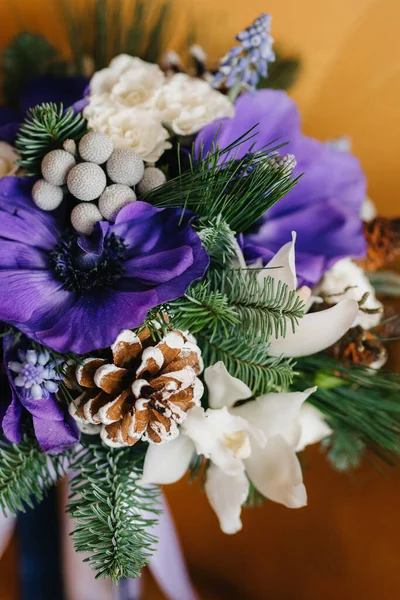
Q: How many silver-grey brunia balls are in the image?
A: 8